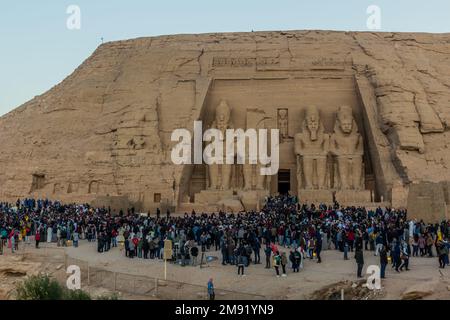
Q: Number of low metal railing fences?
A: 1